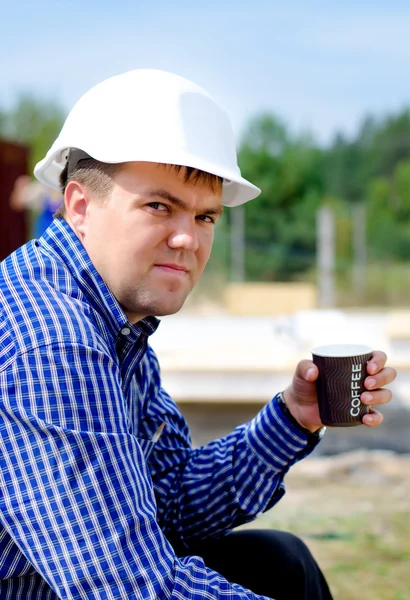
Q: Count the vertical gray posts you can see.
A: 3